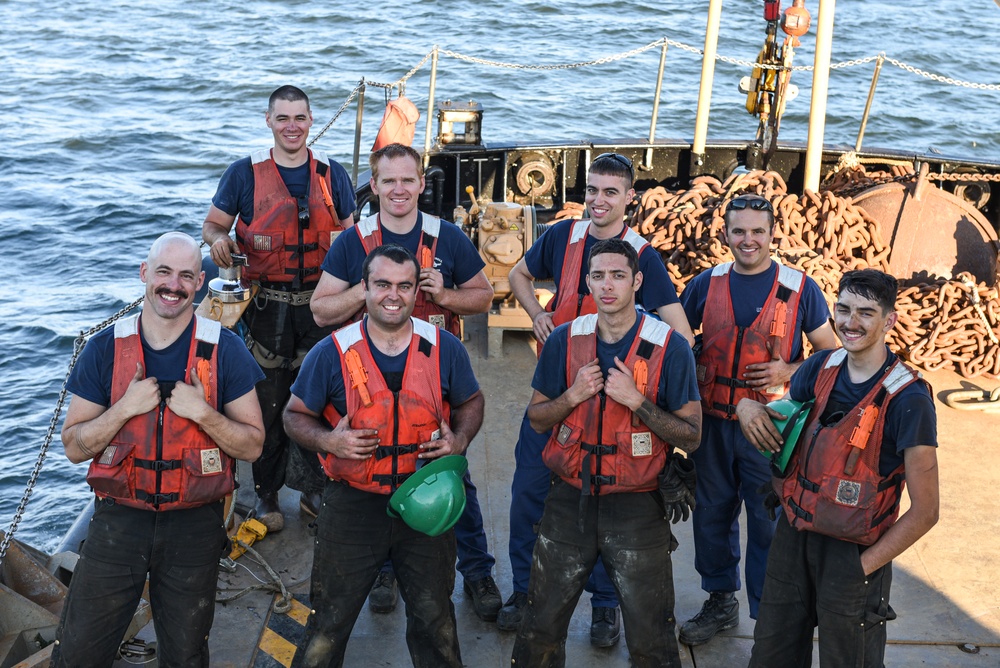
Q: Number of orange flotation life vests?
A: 8